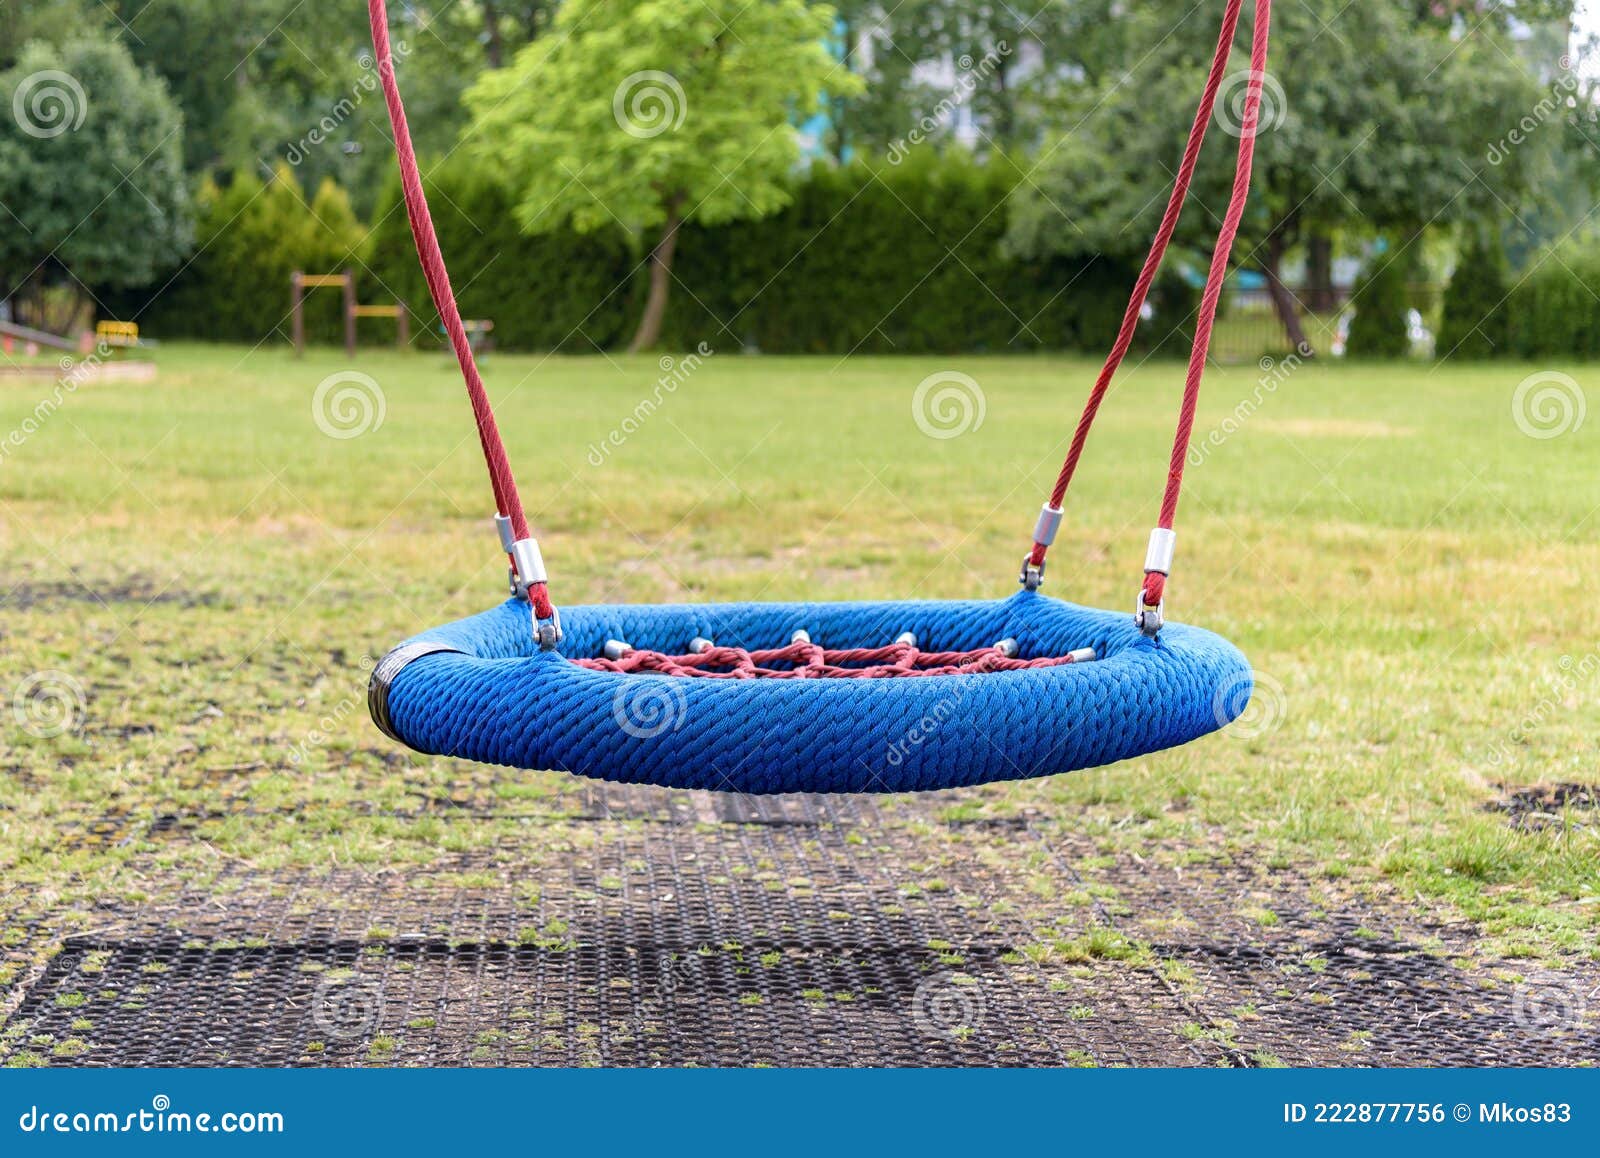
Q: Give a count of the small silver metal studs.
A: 6